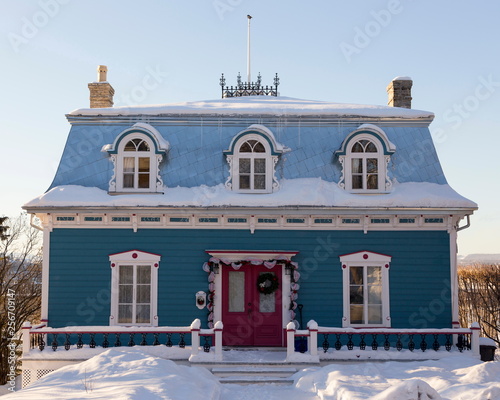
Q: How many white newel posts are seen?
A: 6